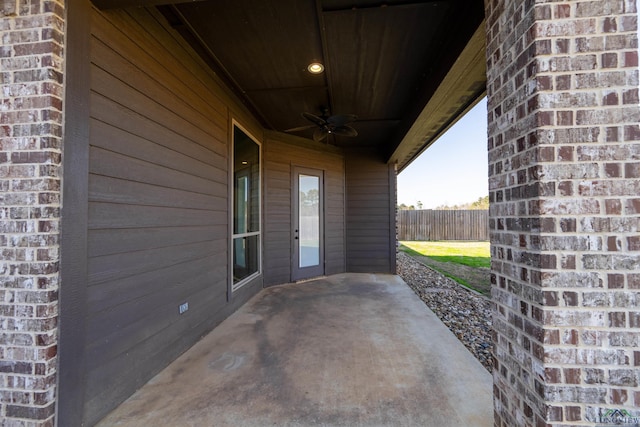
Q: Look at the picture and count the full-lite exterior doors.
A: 1